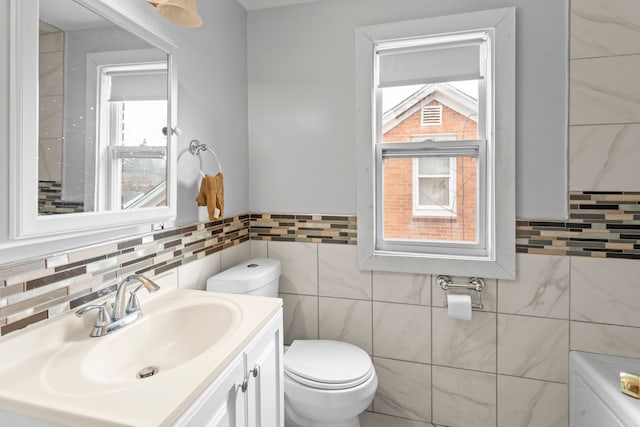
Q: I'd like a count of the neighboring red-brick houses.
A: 1